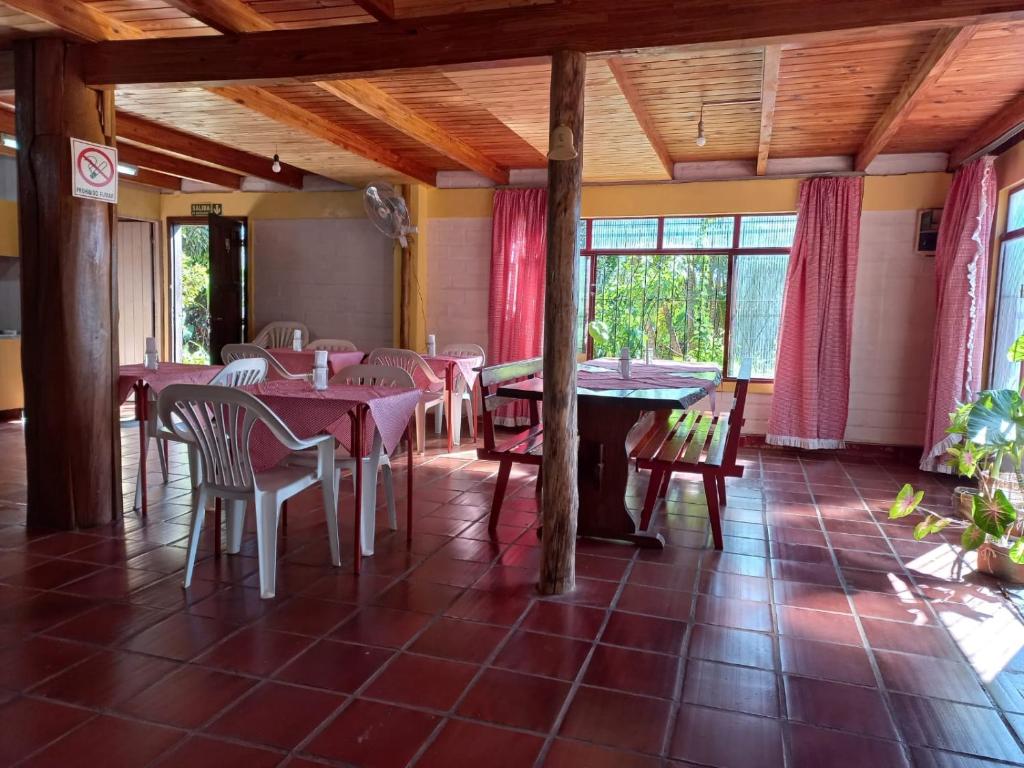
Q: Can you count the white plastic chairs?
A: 8